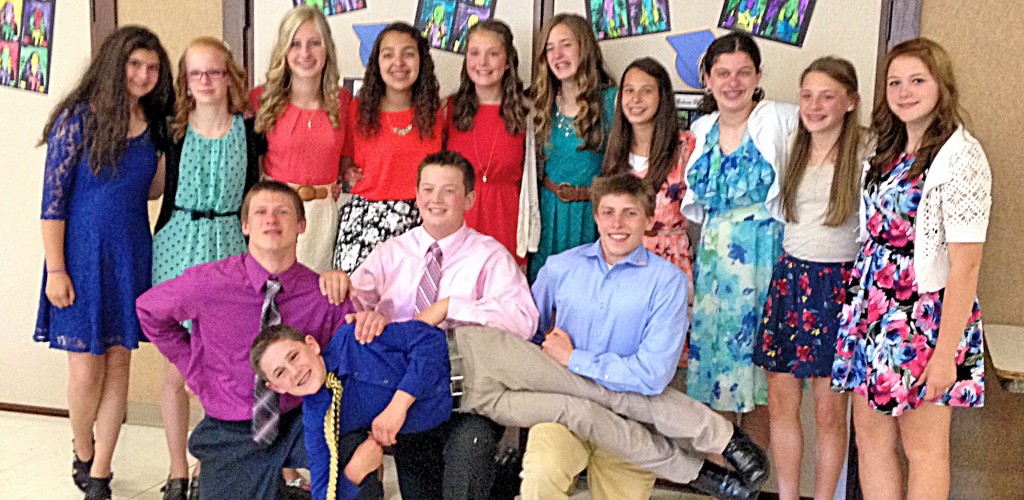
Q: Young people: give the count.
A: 14